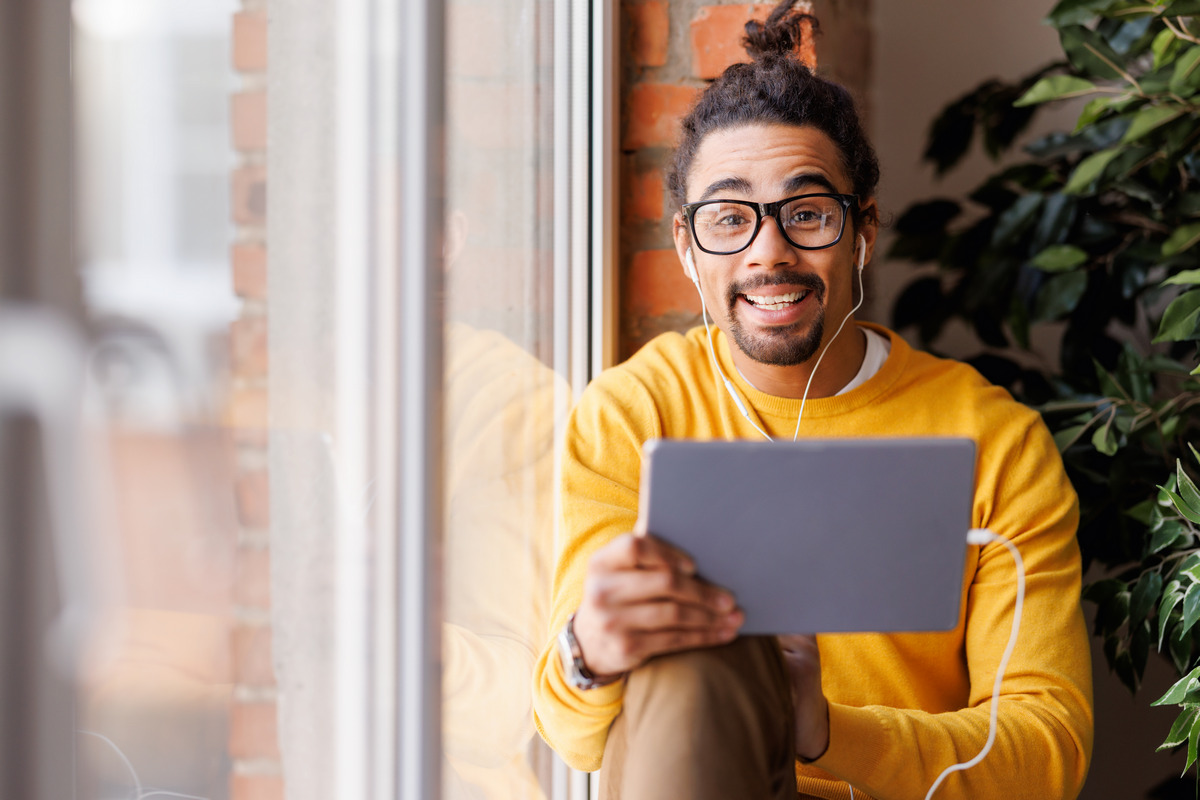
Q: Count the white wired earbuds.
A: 2